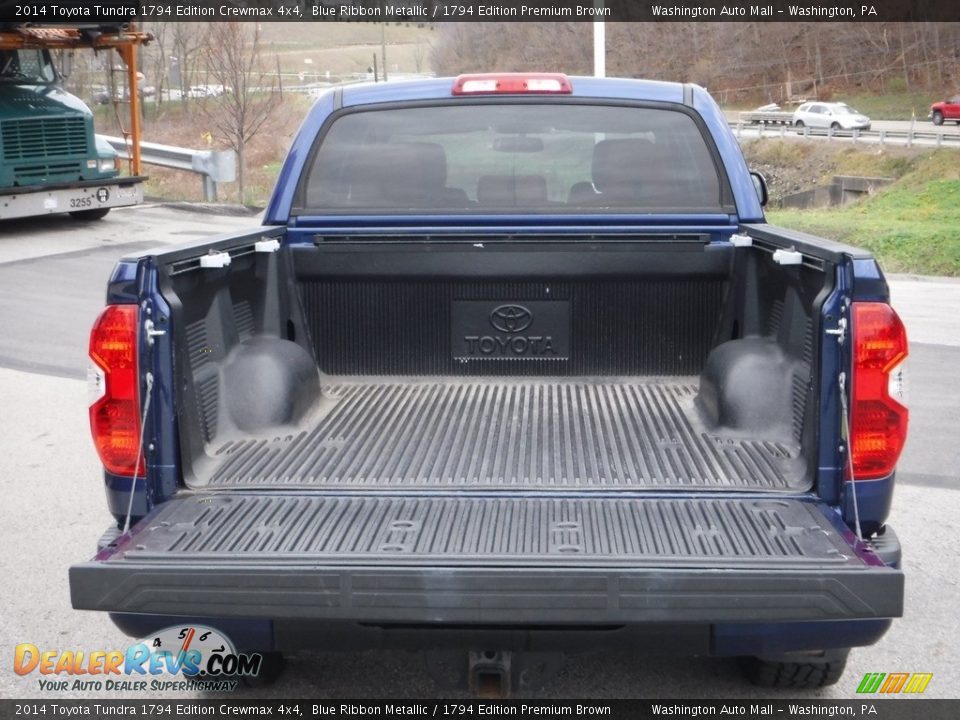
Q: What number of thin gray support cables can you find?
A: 2